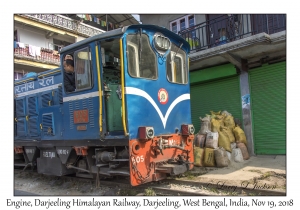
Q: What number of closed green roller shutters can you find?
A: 2